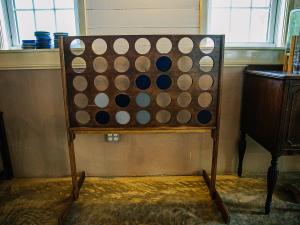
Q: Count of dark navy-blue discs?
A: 6